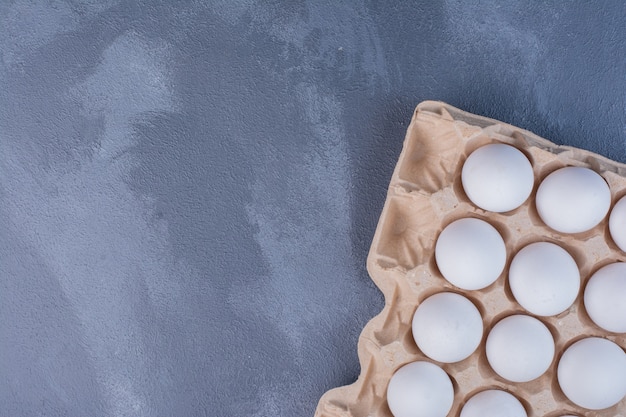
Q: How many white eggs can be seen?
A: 11